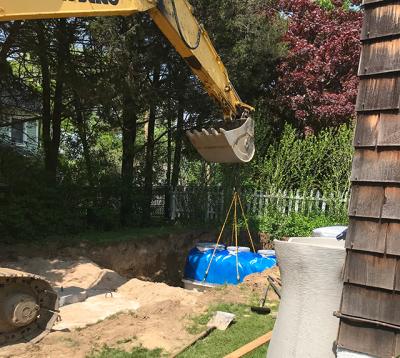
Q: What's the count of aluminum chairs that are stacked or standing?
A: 0